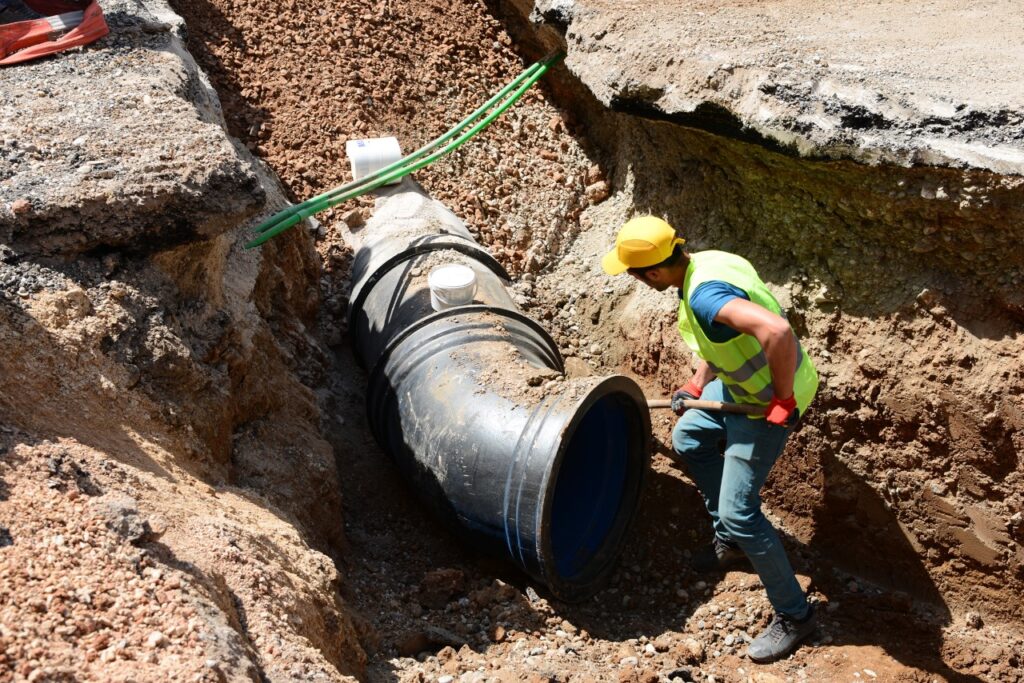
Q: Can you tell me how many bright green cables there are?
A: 2